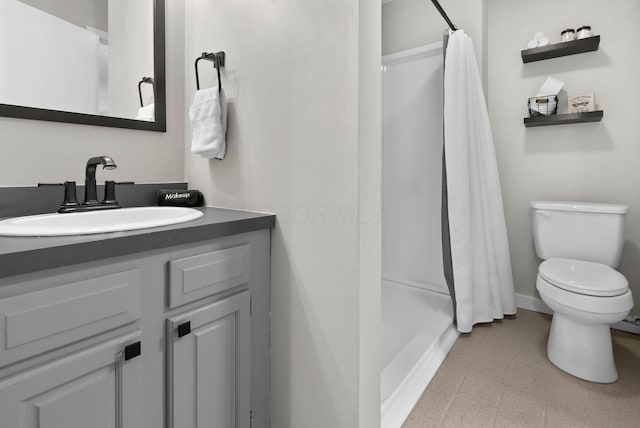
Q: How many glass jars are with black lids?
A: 2